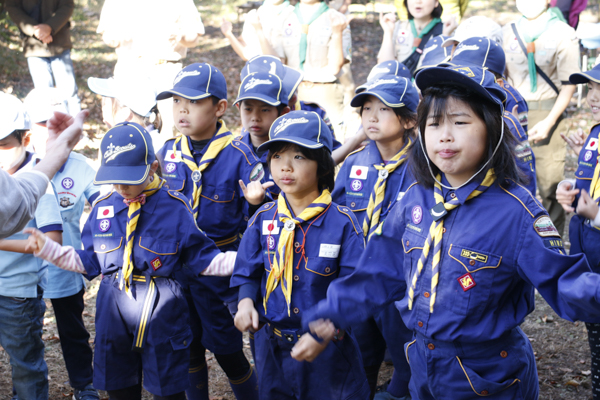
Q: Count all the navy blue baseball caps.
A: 11